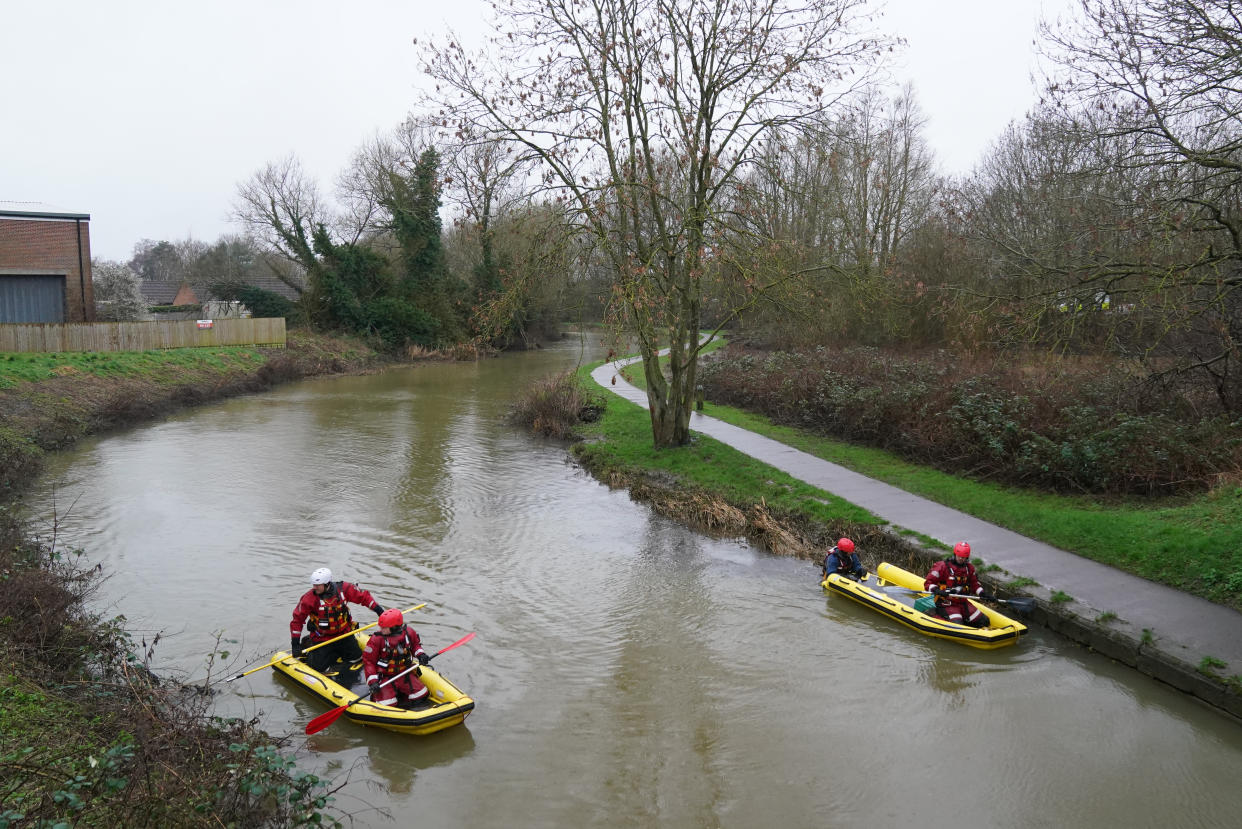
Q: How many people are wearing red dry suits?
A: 3